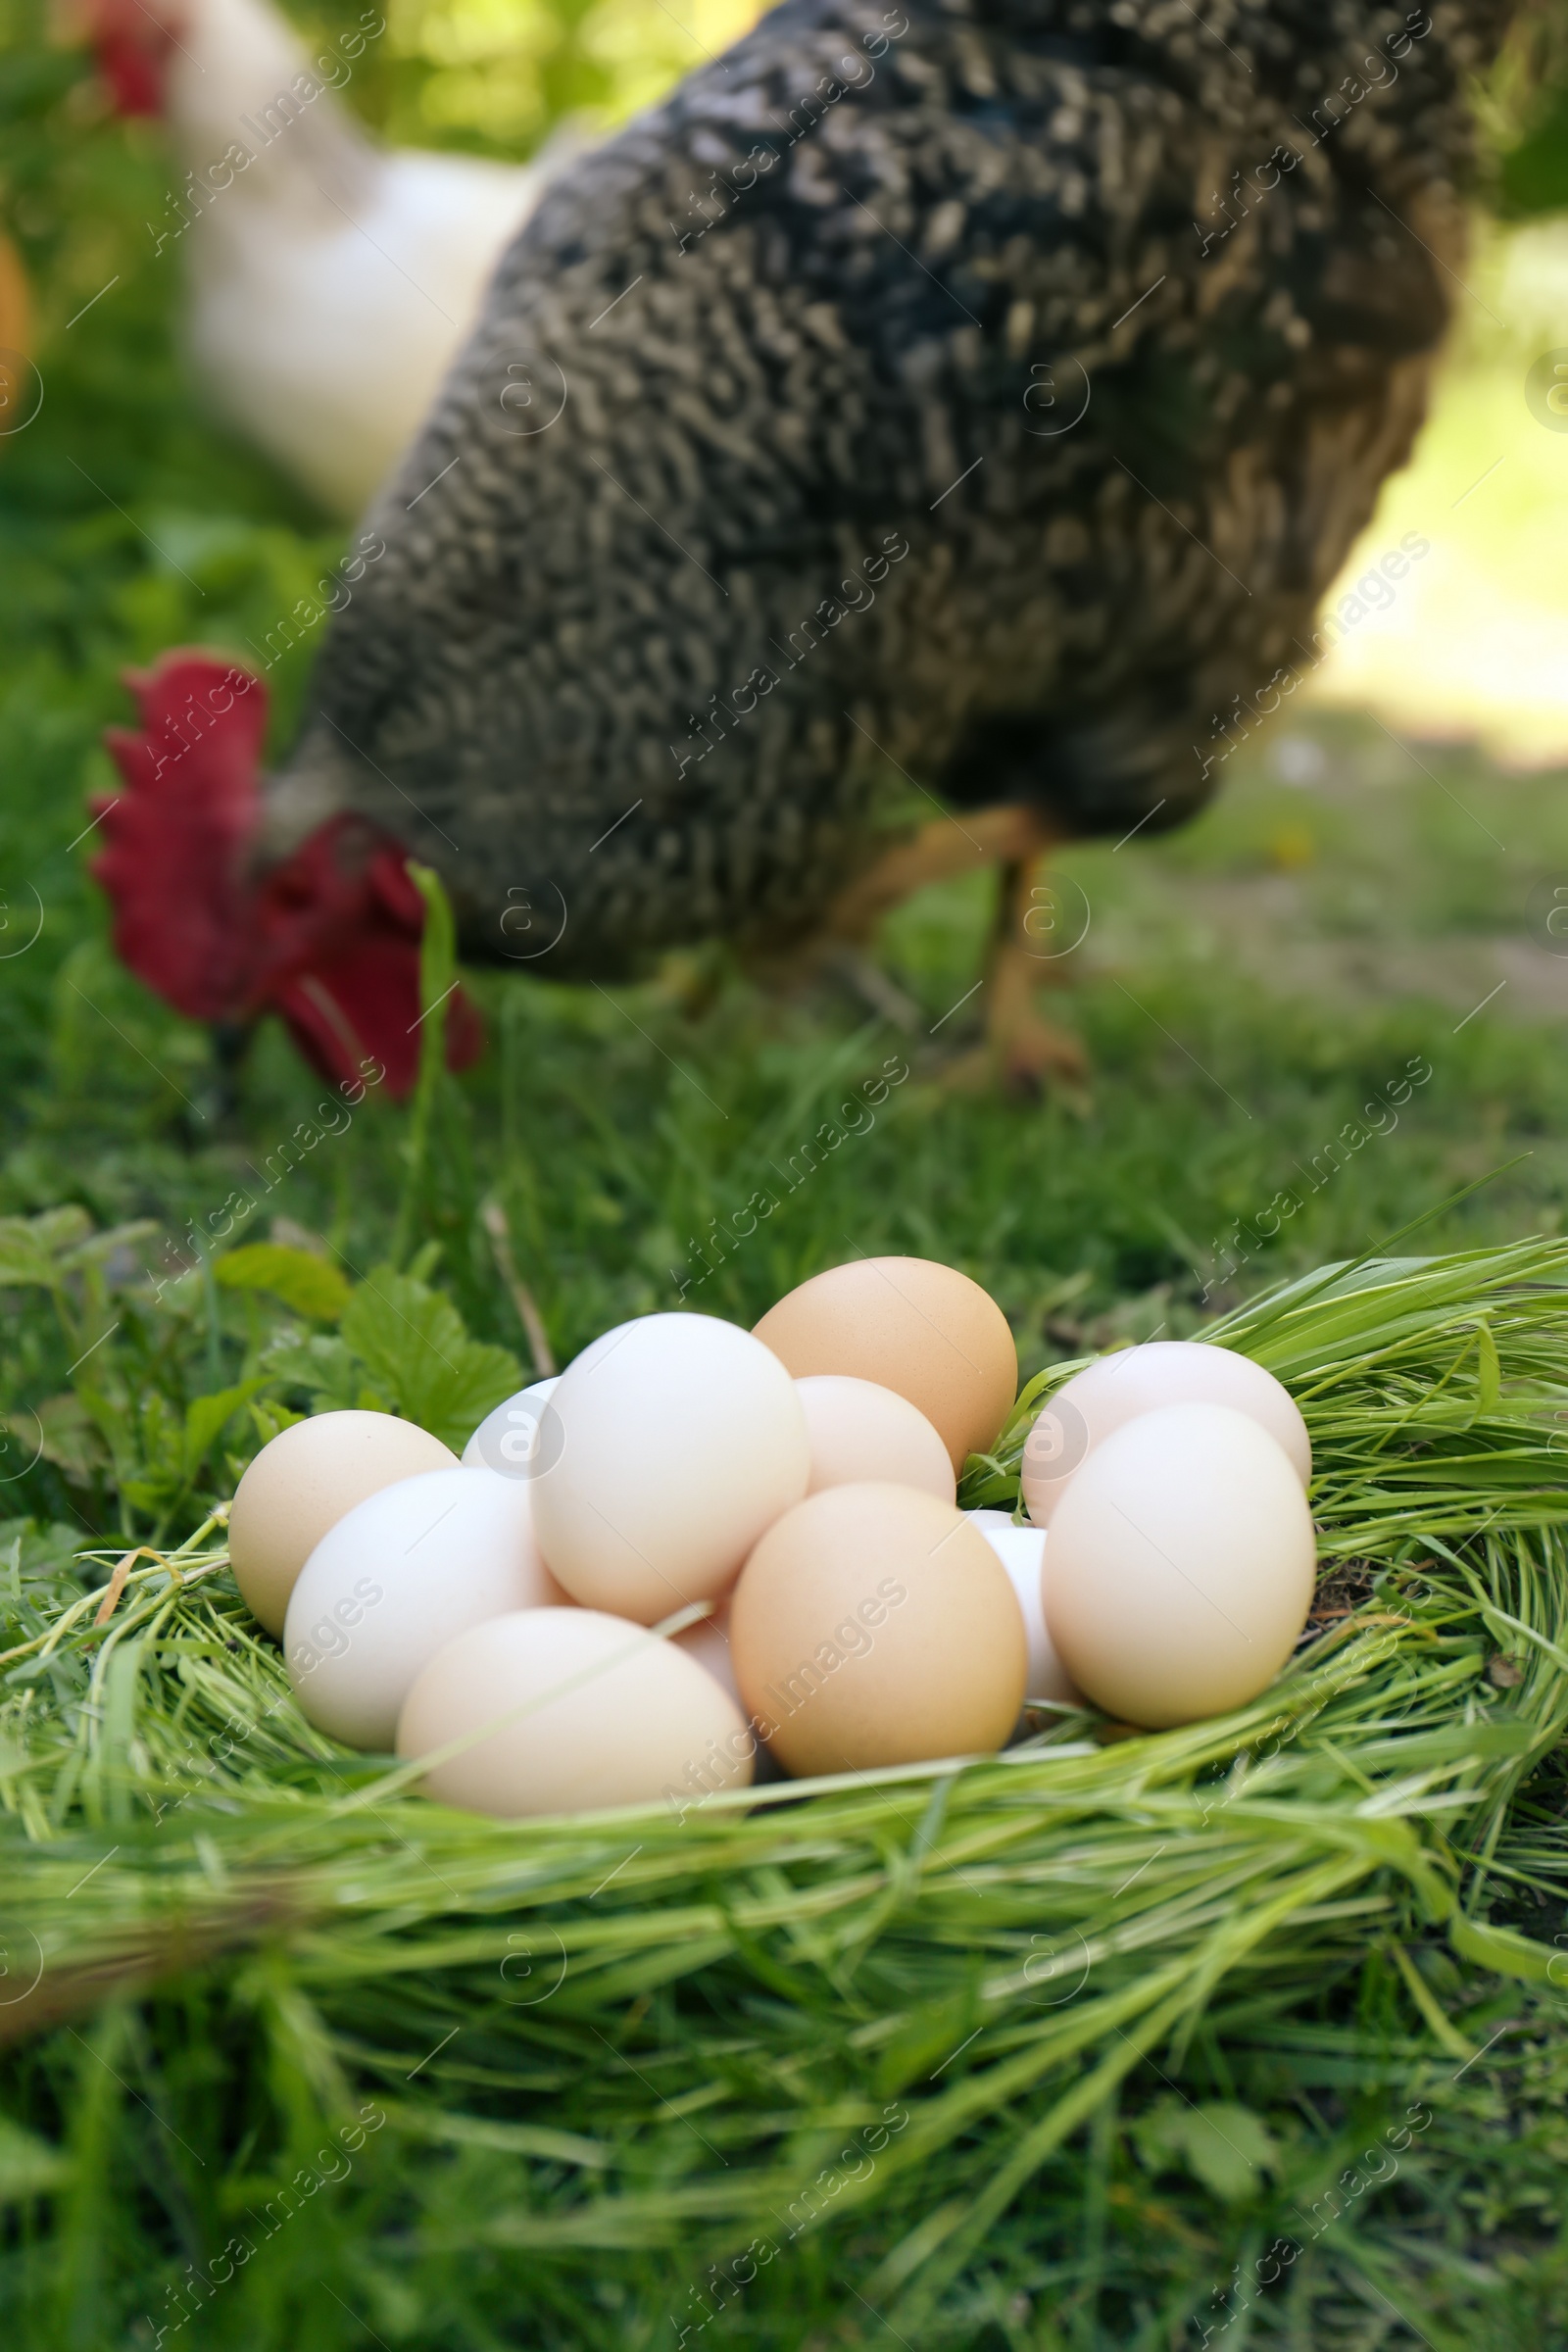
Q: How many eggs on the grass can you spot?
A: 13